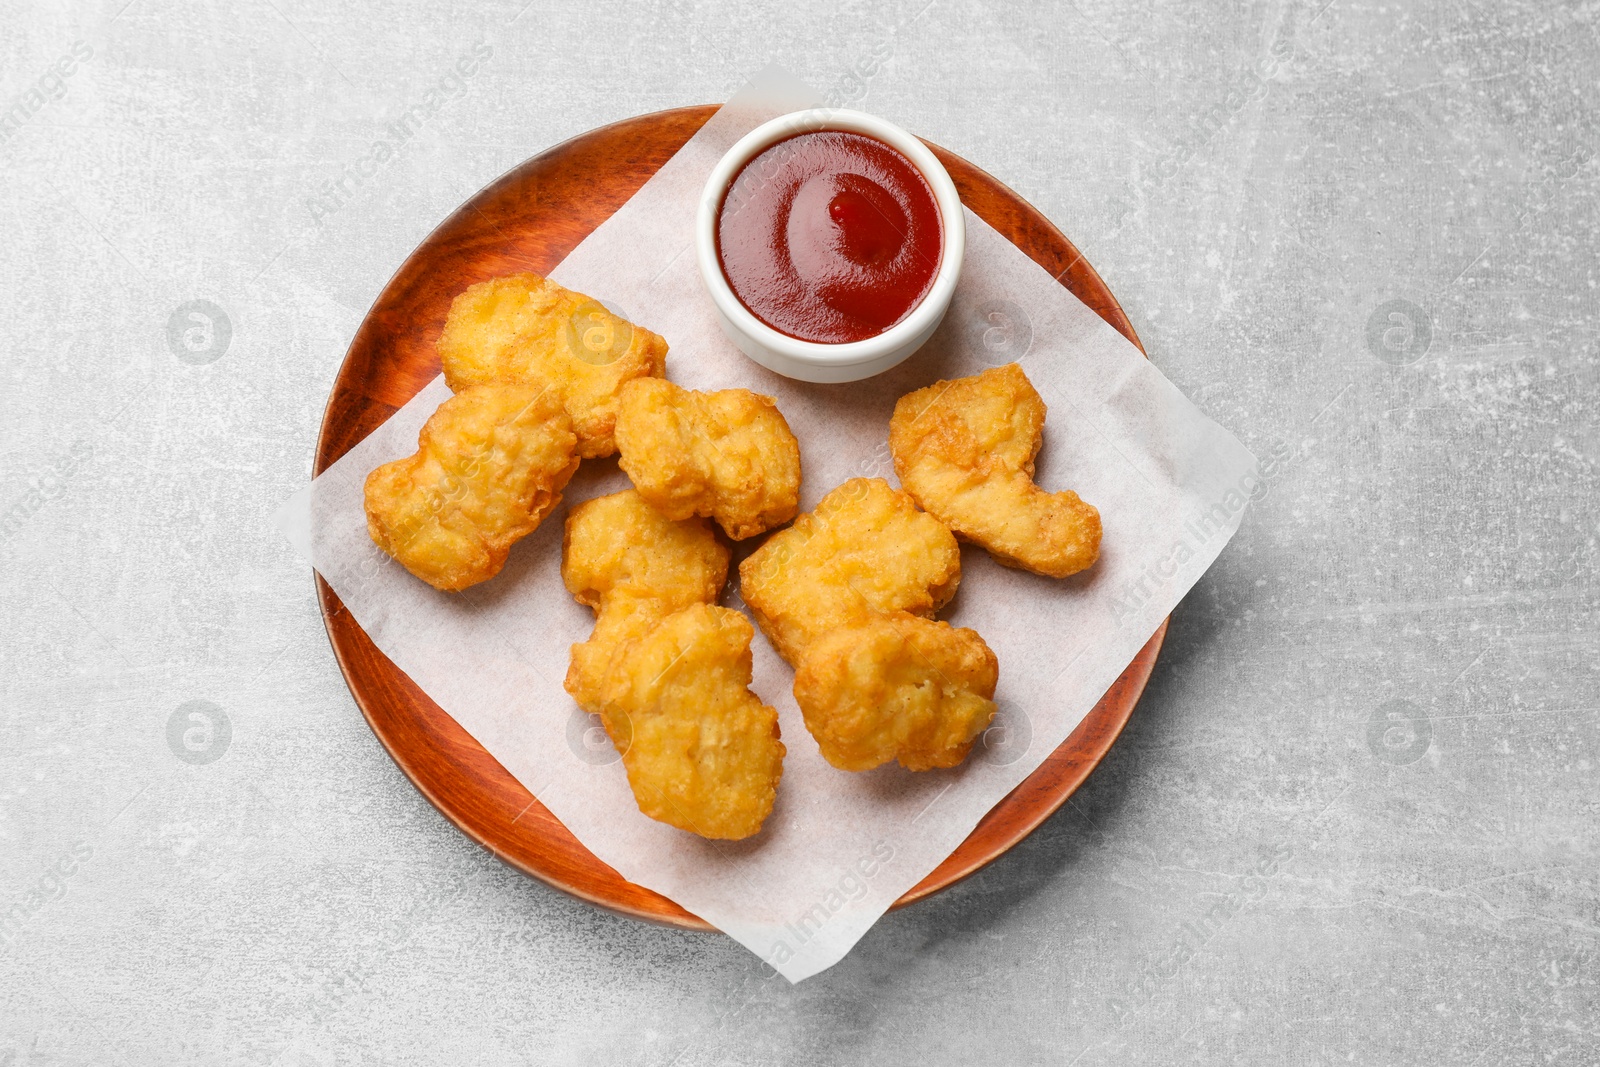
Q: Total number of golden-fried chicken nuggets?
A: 8